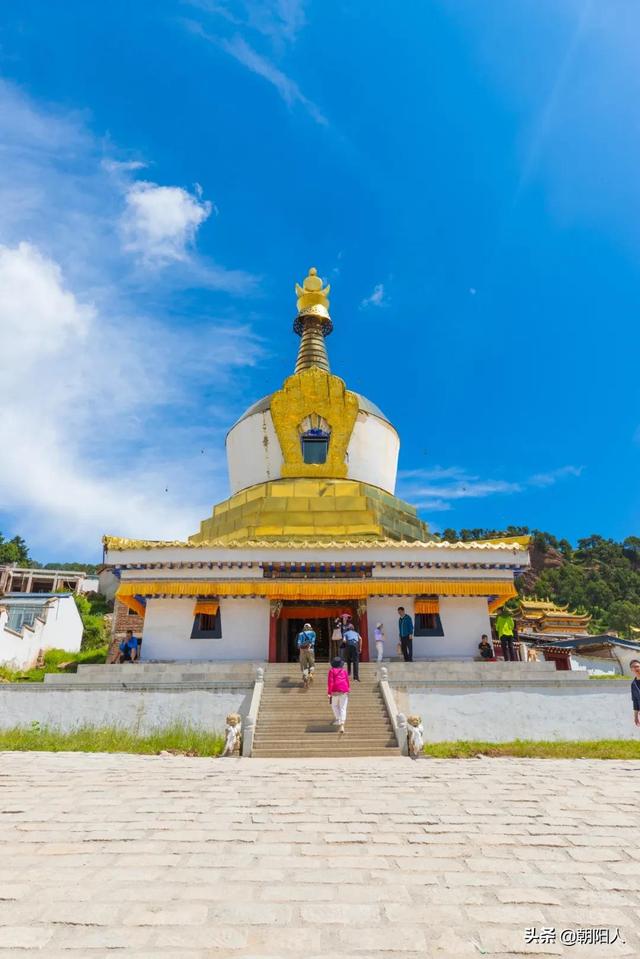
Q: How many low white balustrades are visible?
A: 2